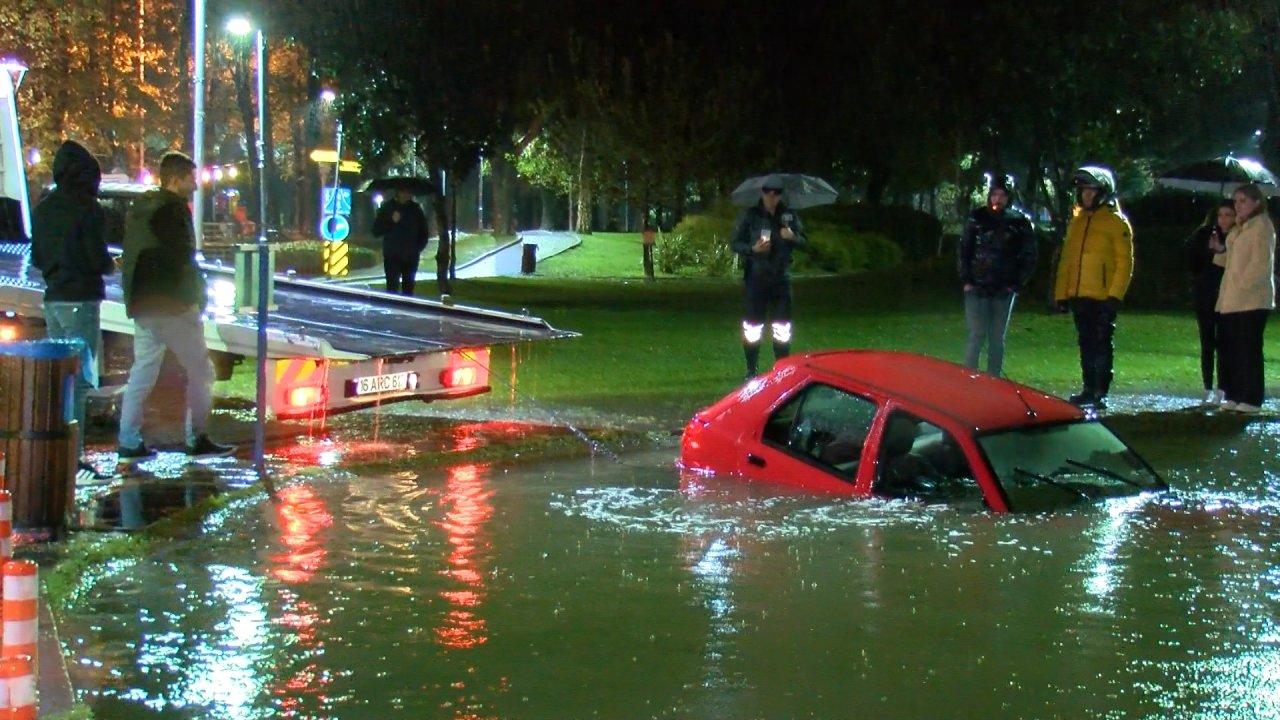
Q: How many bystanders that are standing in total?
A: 8